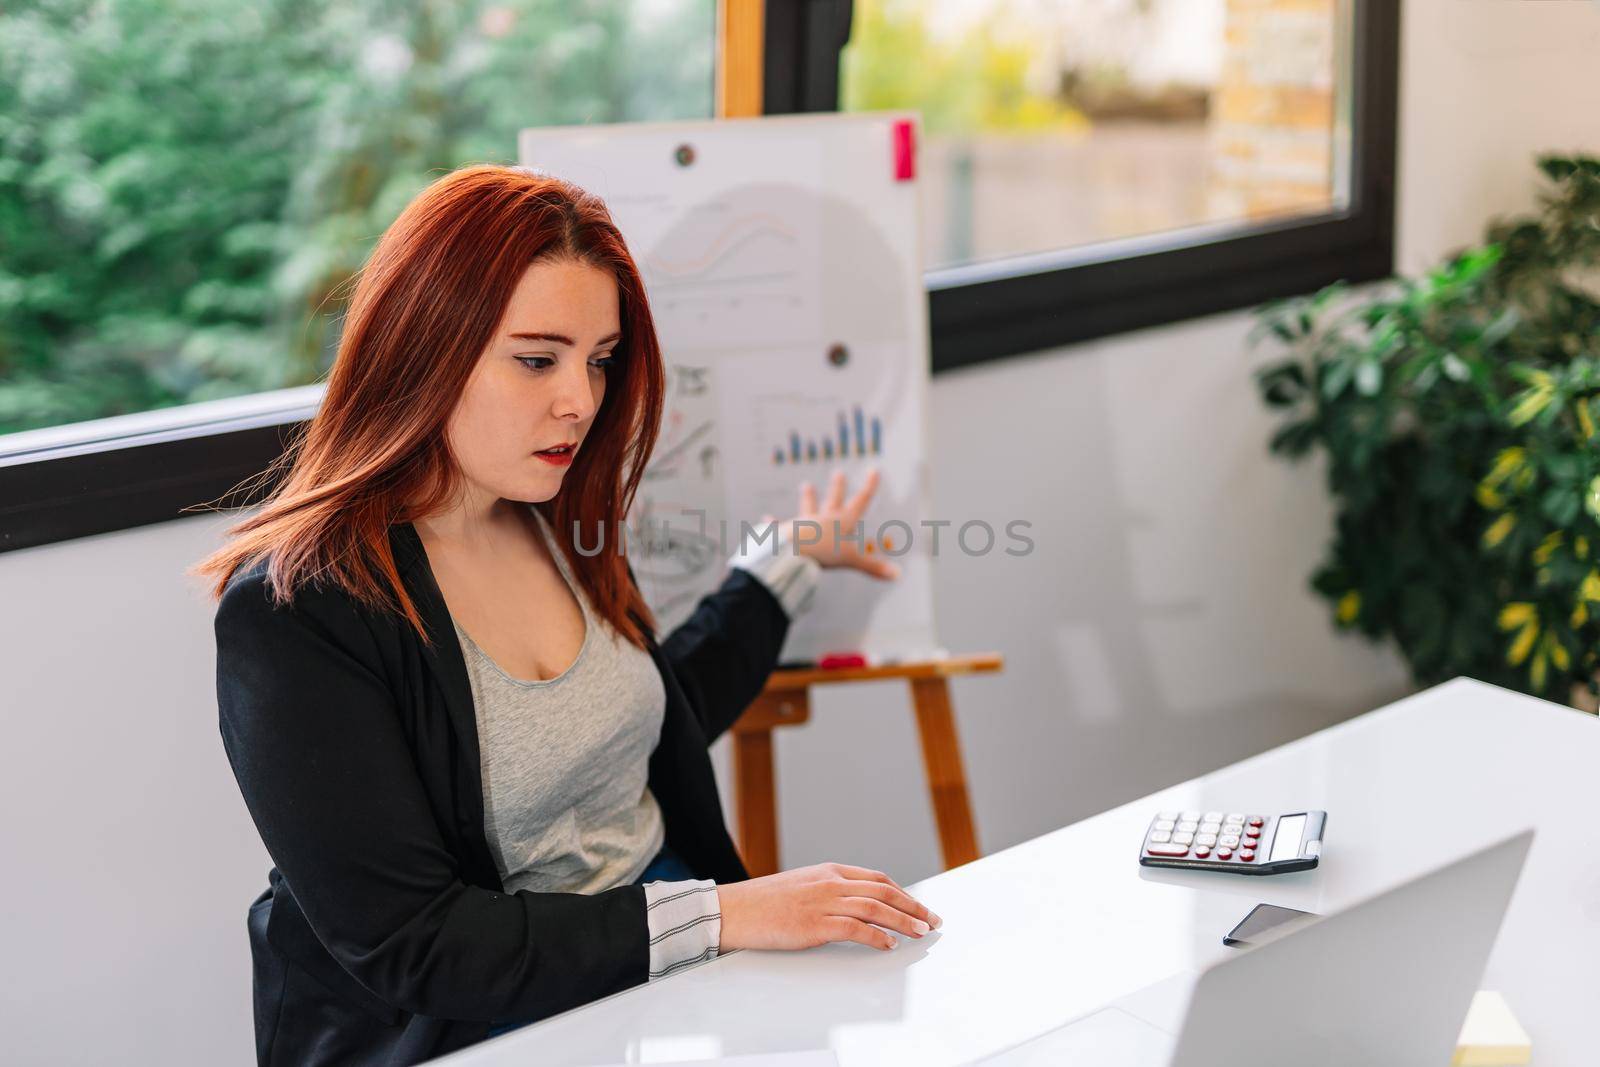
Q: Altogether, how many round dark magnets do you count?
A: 2